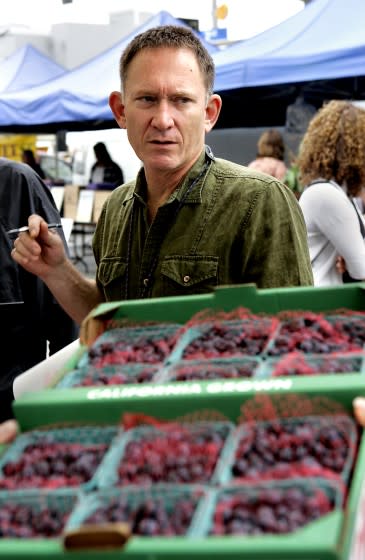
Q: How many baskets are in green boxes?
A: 12